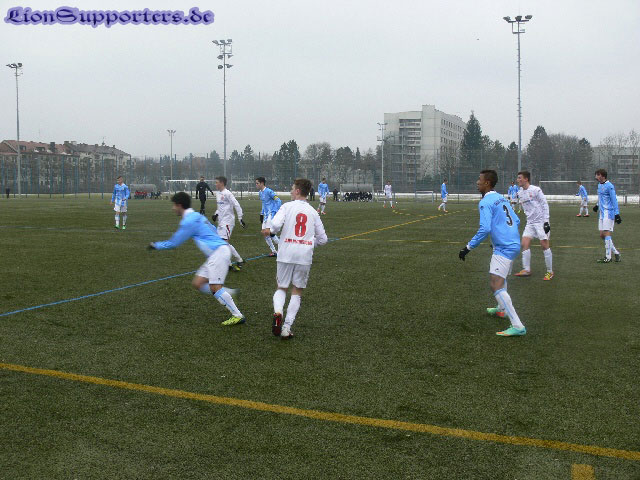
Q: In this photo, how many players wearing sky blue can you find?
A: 9